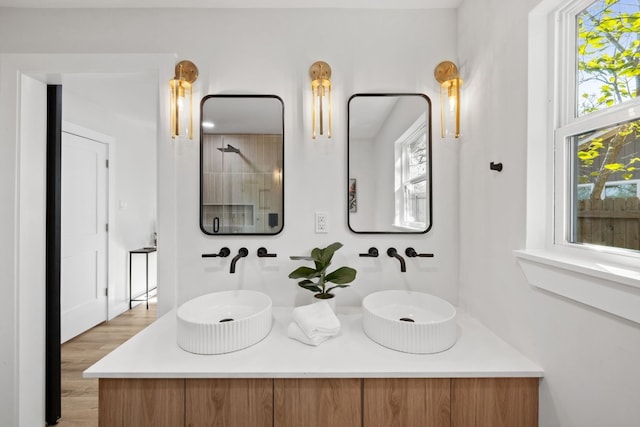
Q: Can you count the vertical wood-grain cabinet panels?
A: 5